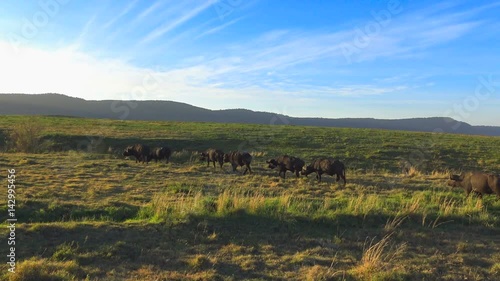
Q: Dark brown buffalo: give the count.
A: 7